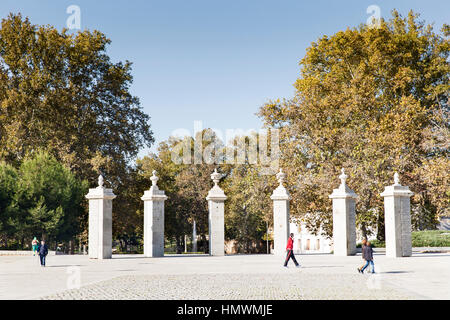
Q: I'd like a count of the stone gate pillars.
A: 6